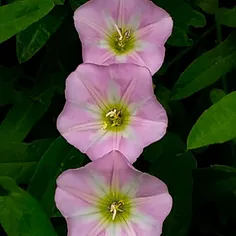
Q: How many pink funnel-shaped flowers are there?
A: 3